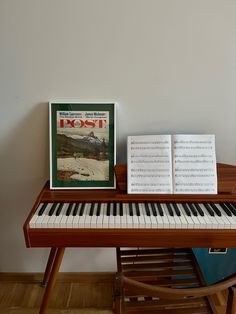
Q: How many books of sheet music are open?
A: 1